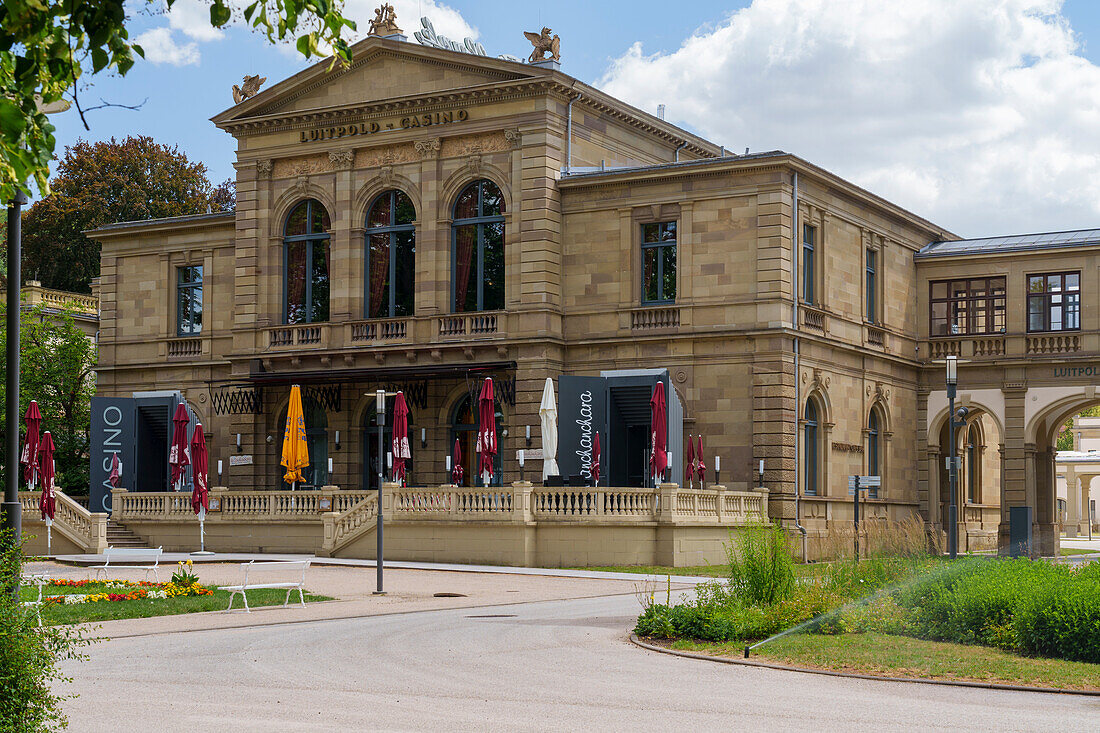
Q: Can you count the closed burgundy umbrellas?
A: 12